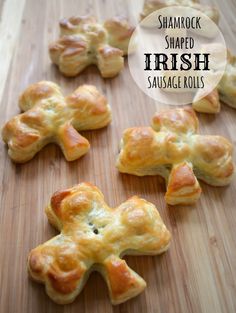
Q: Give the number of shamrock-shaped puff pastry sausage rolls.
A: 6